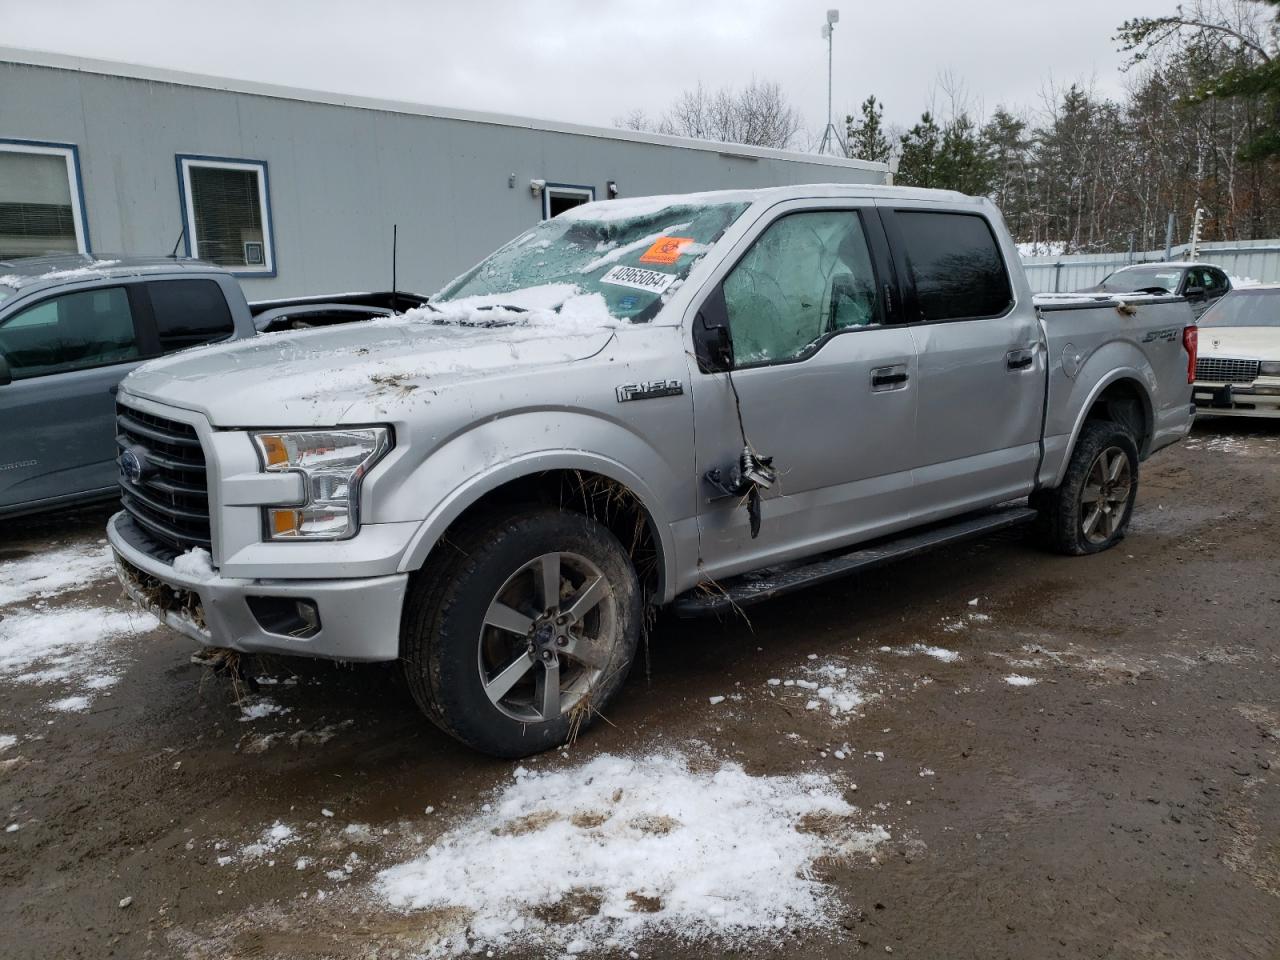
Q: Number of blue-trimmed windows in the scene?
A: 3